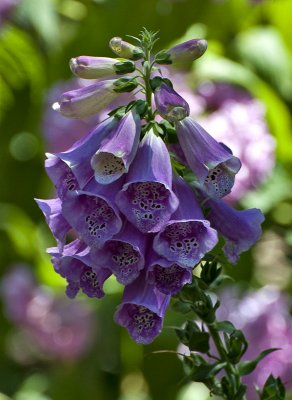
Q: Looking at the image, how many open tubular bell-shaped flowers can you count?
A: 12